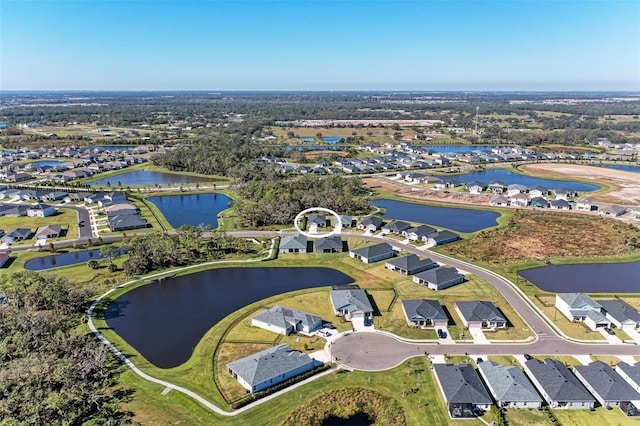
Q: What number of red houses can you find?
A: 0